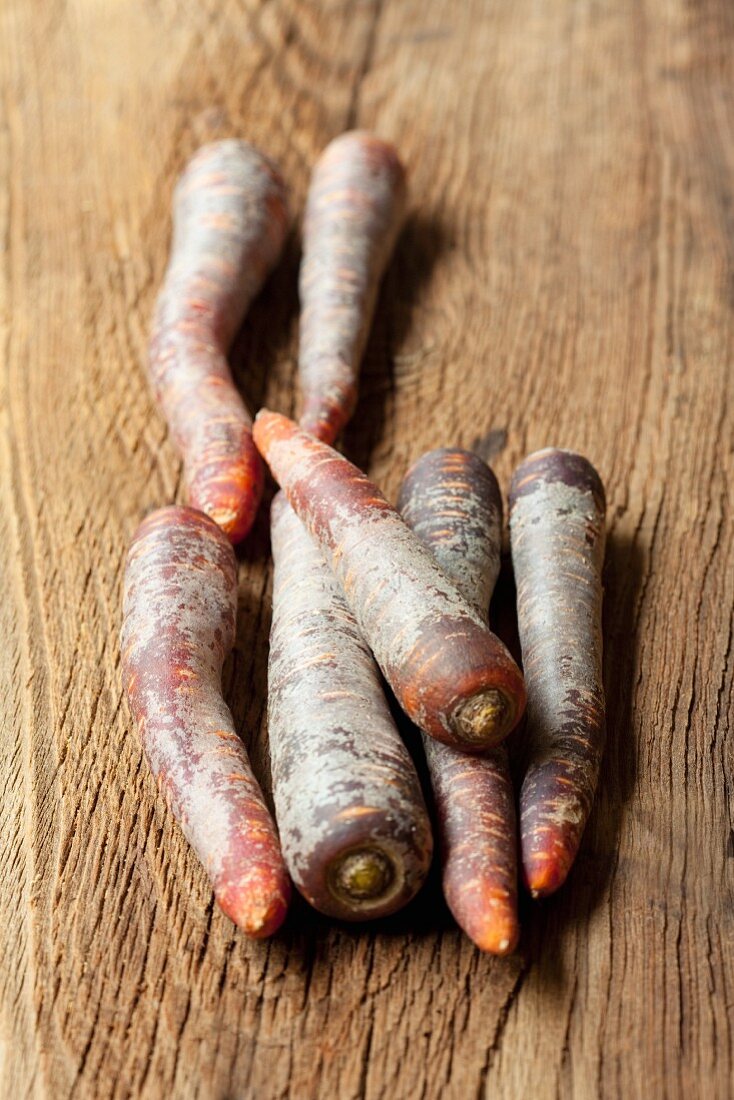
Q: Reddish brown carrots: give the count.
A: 7